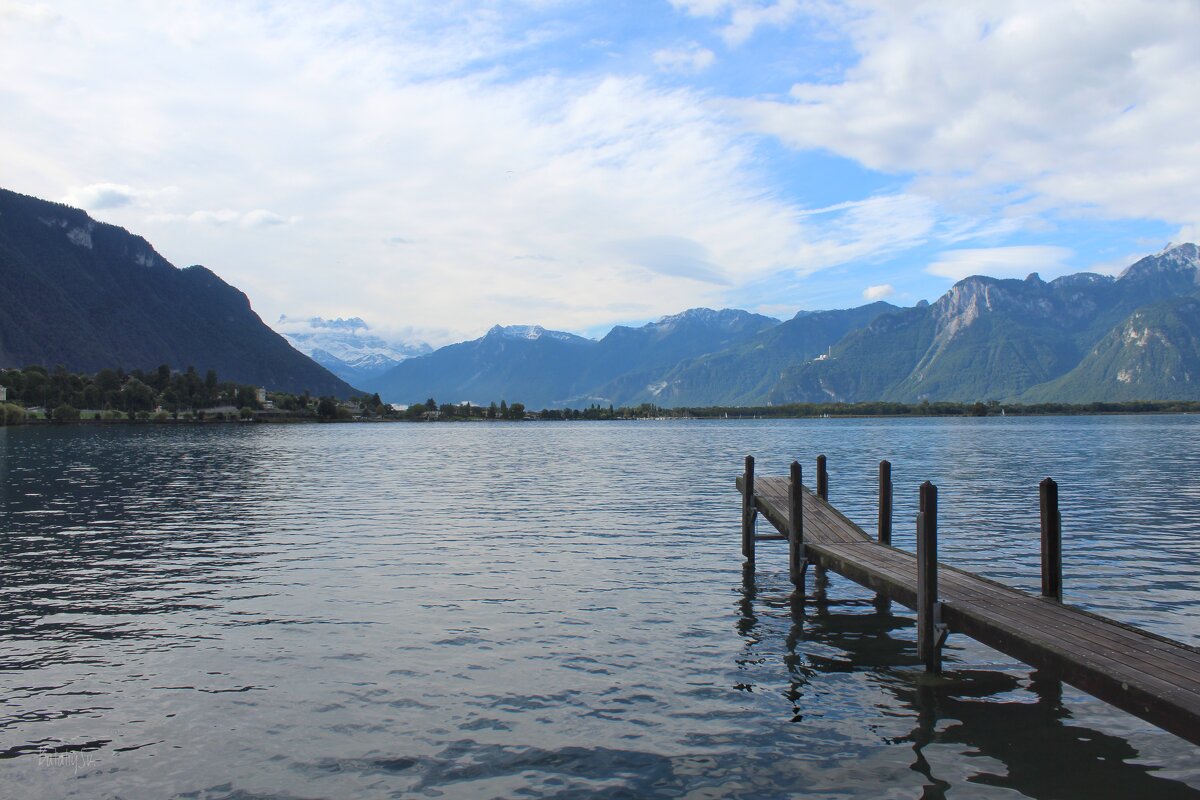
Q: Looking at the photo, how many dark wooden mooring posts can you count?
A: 6